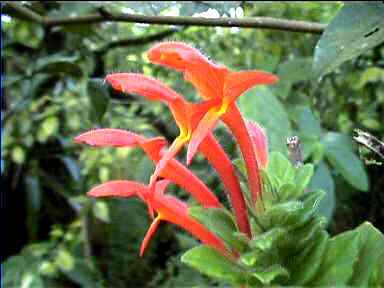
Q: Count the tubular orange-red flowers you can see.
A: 4